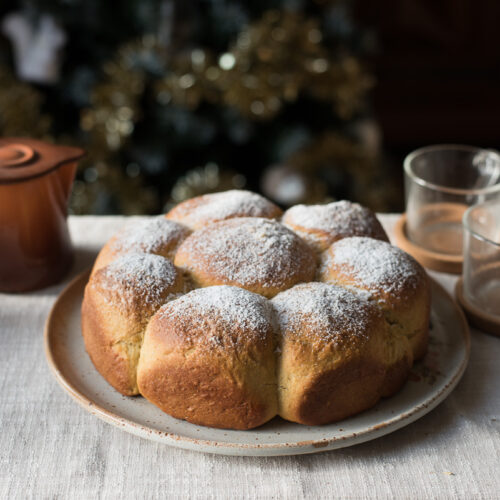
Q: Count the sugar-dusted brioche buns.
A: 8